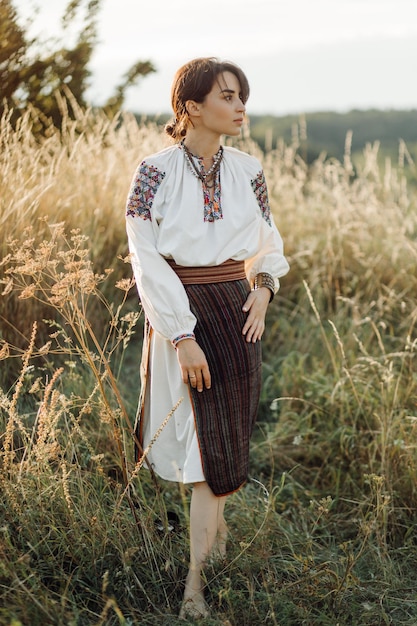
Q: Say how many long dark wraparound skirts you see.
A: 1